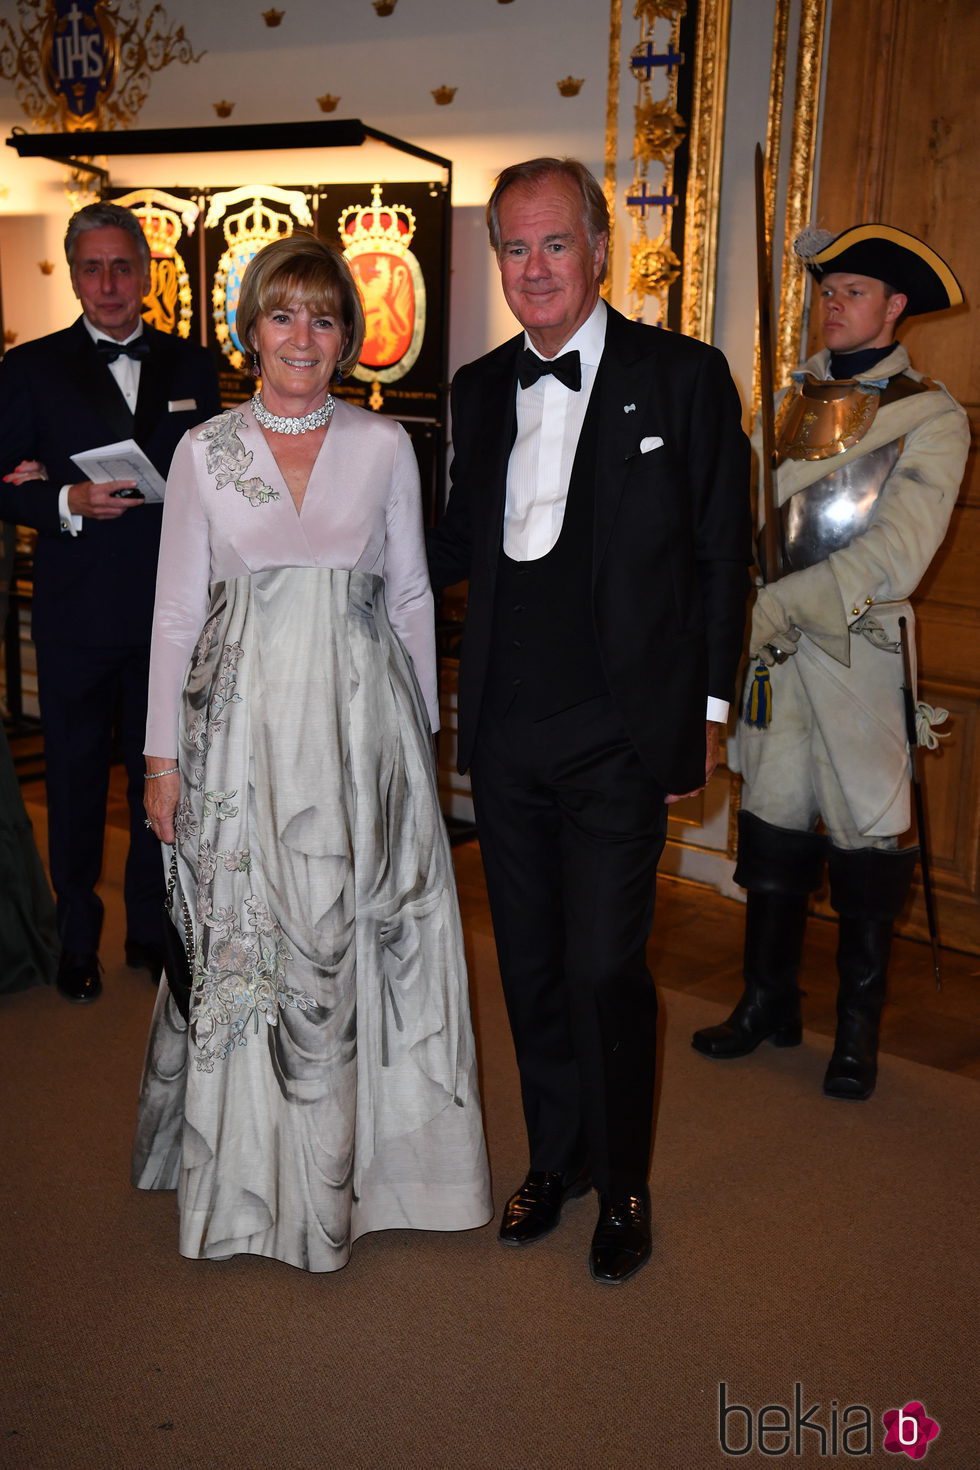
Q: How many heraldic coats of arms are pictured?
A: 3